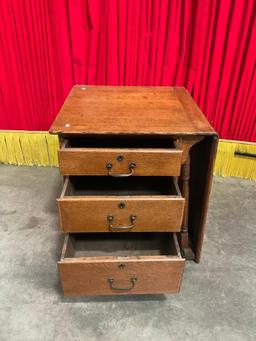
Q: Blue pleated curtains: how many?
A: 0